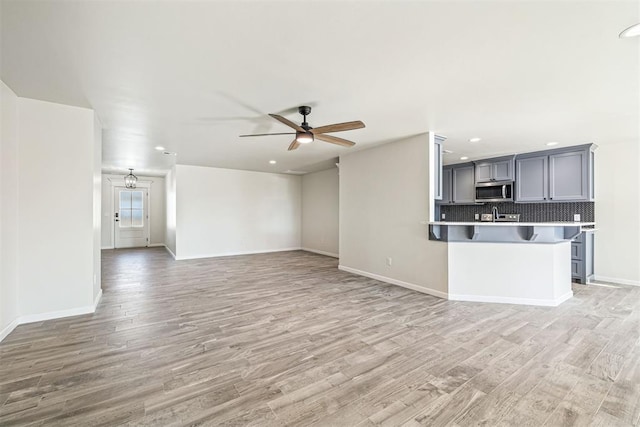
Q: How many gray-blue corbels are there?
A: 4